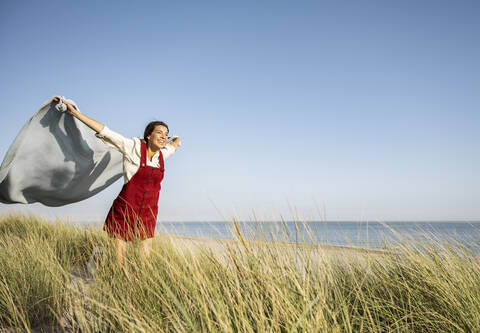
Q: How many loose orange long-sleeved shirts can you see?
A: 0